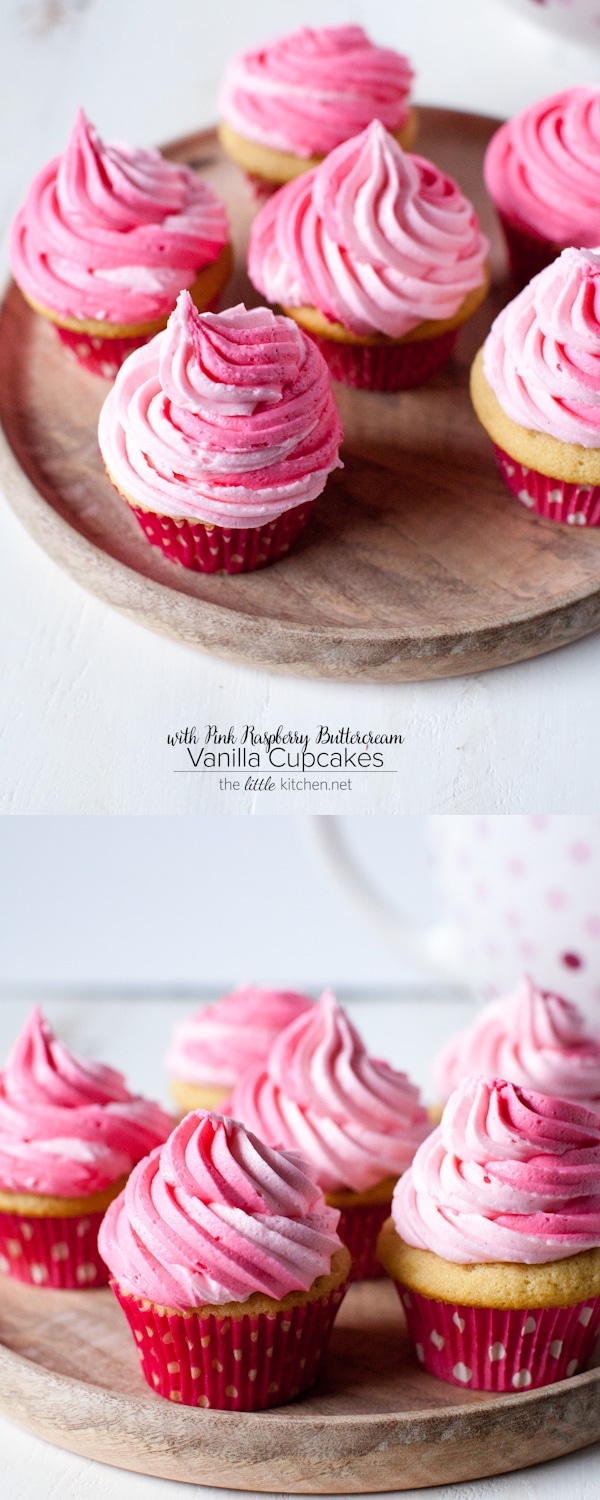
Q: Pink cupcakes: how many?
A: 12